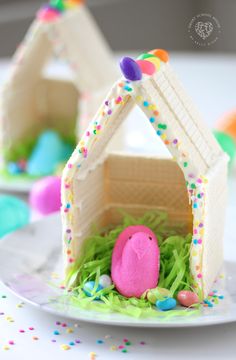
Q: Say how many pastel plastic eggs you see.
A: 4